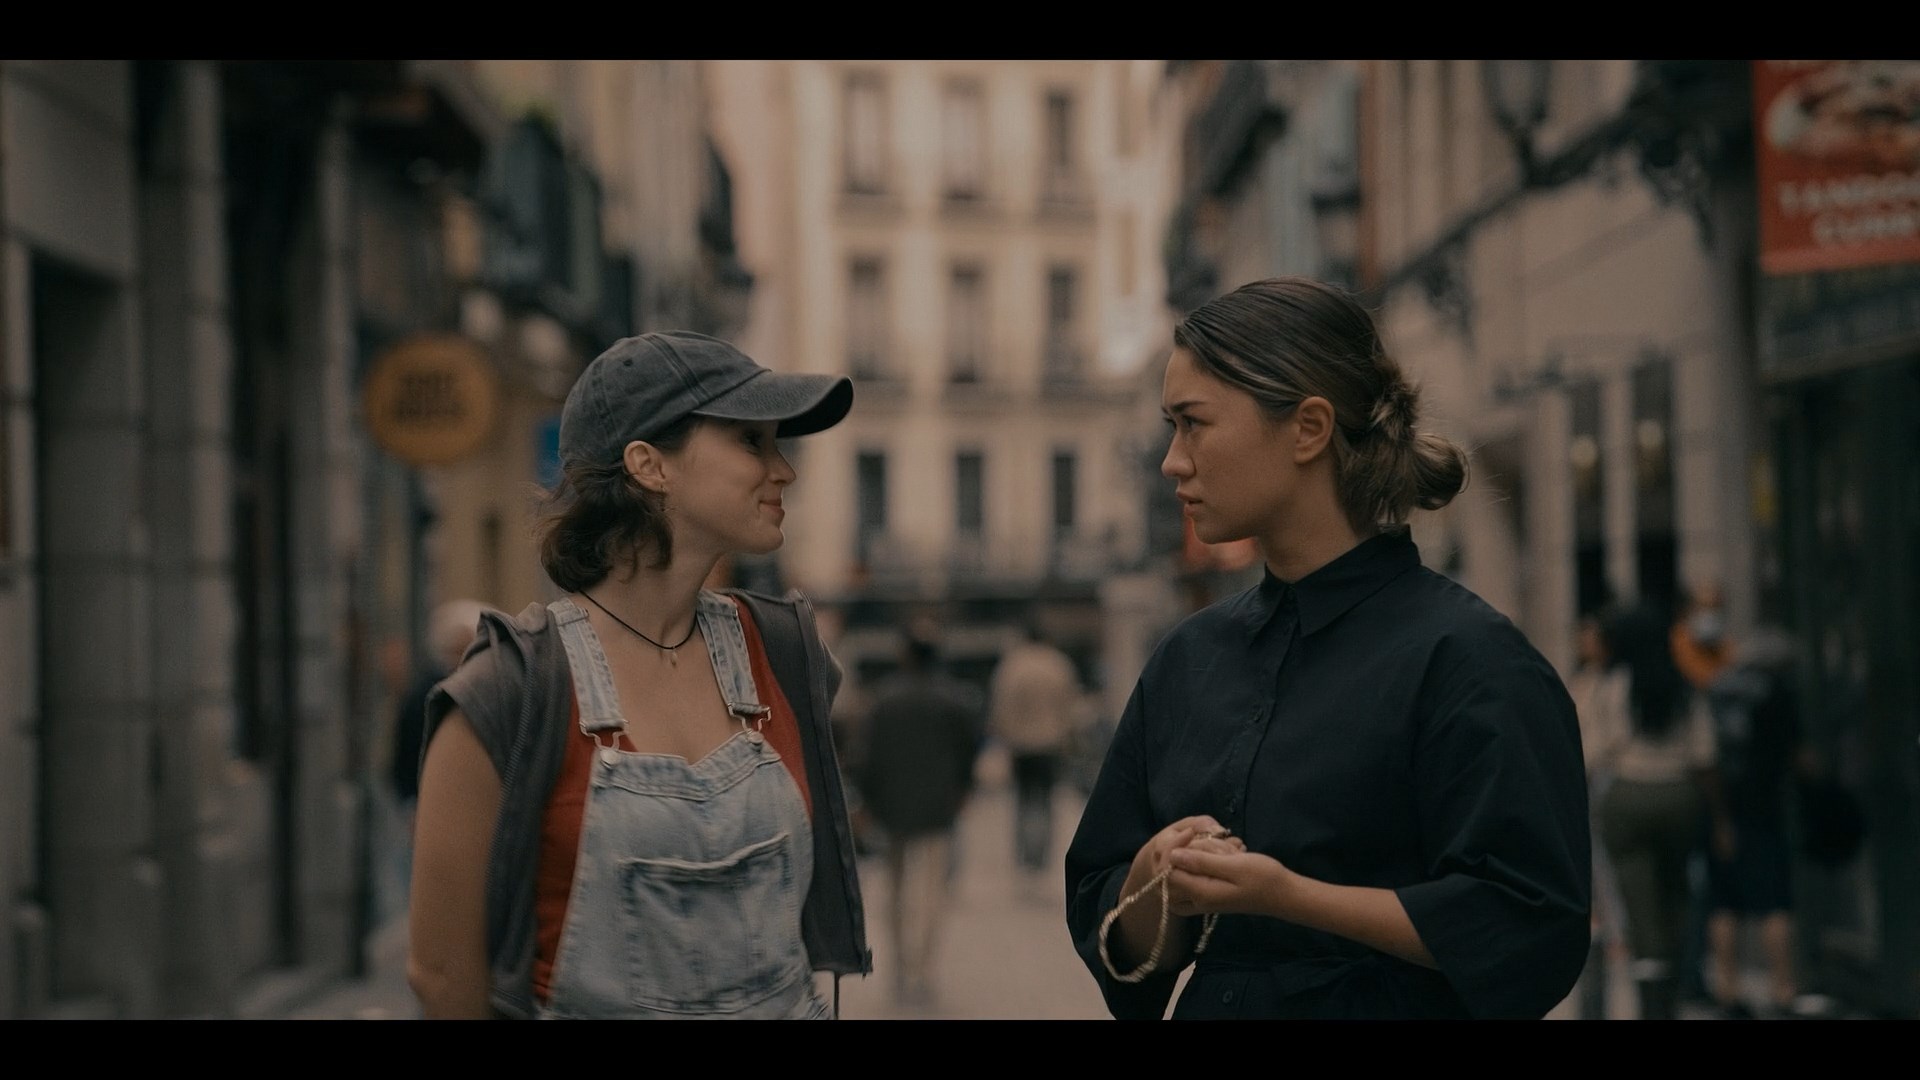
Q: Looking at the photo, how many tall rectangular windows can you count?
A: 9